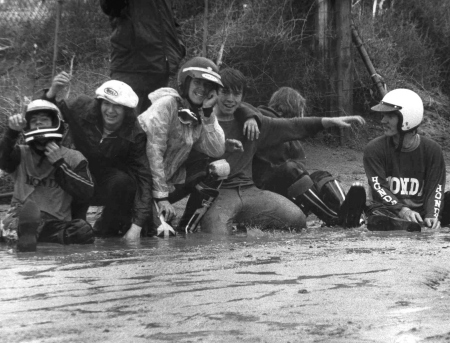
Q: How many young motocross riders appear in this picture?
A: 6